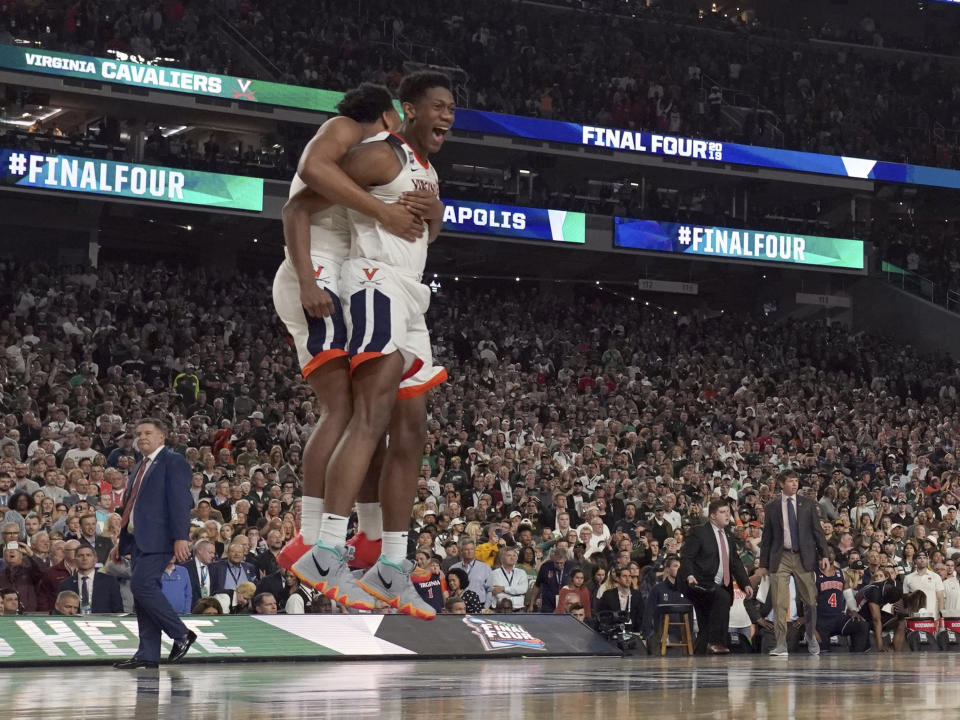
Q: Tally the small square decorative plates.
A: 0